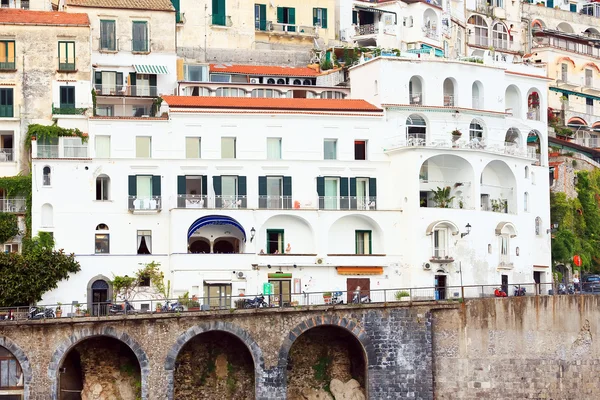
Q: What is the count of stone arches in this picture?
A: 4